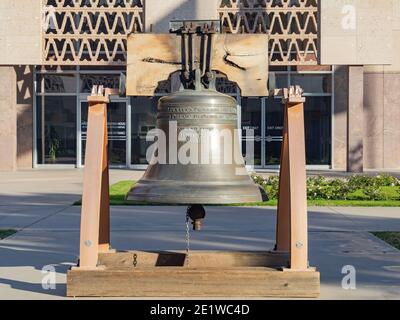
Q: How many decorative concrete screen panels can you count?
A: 2